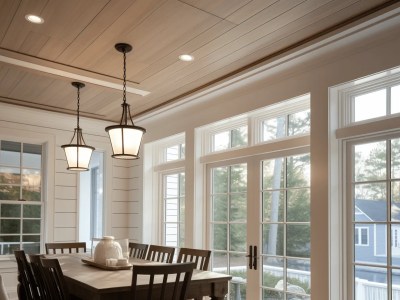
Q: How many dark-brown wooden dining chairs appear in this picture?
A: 8